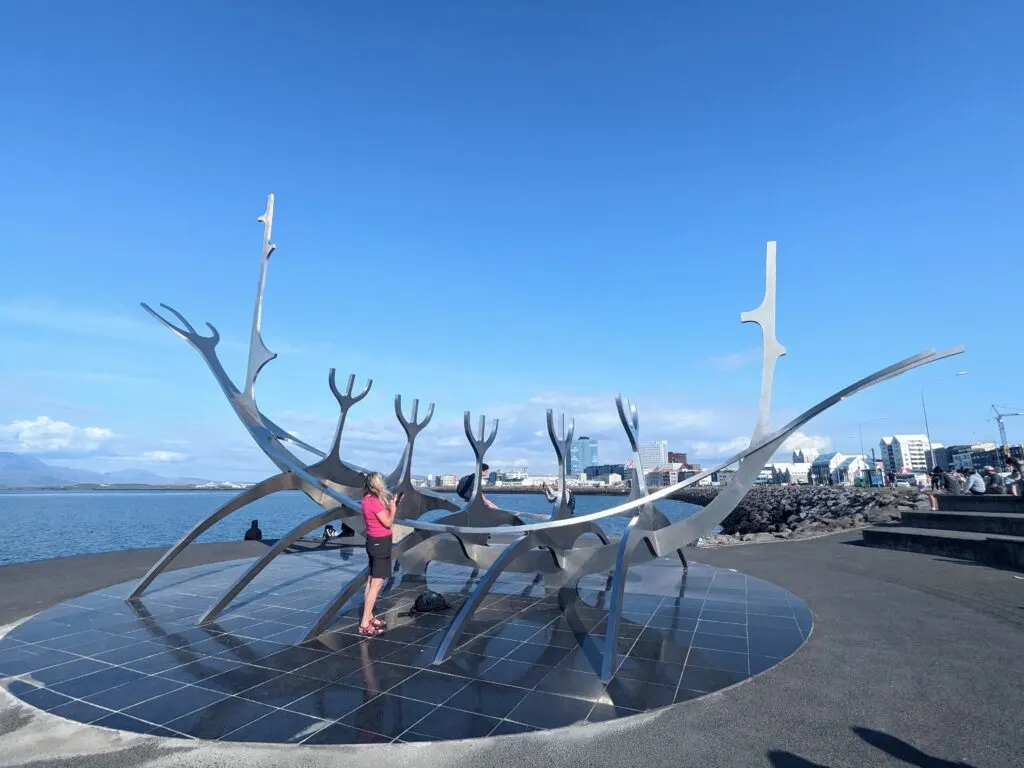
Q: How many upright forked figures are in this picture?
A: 5